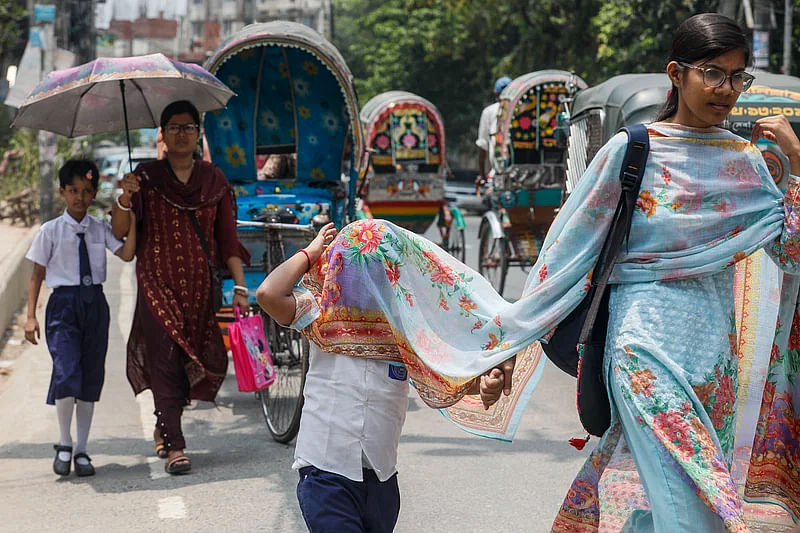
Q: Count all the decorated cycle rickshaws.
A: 3